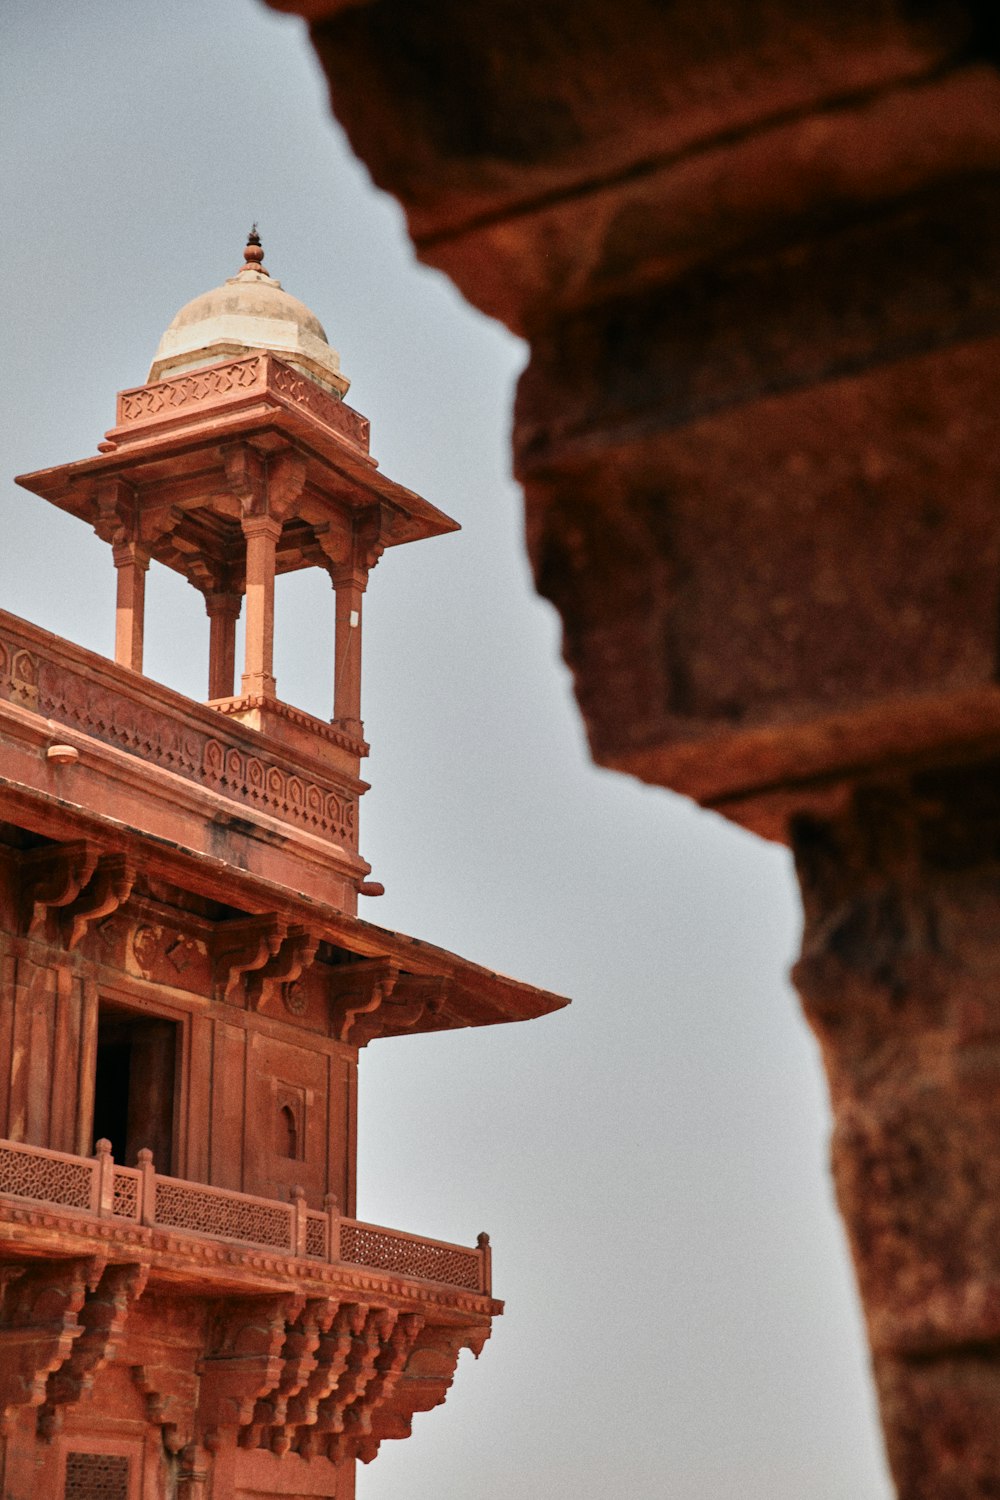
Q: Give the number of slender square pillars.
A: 4